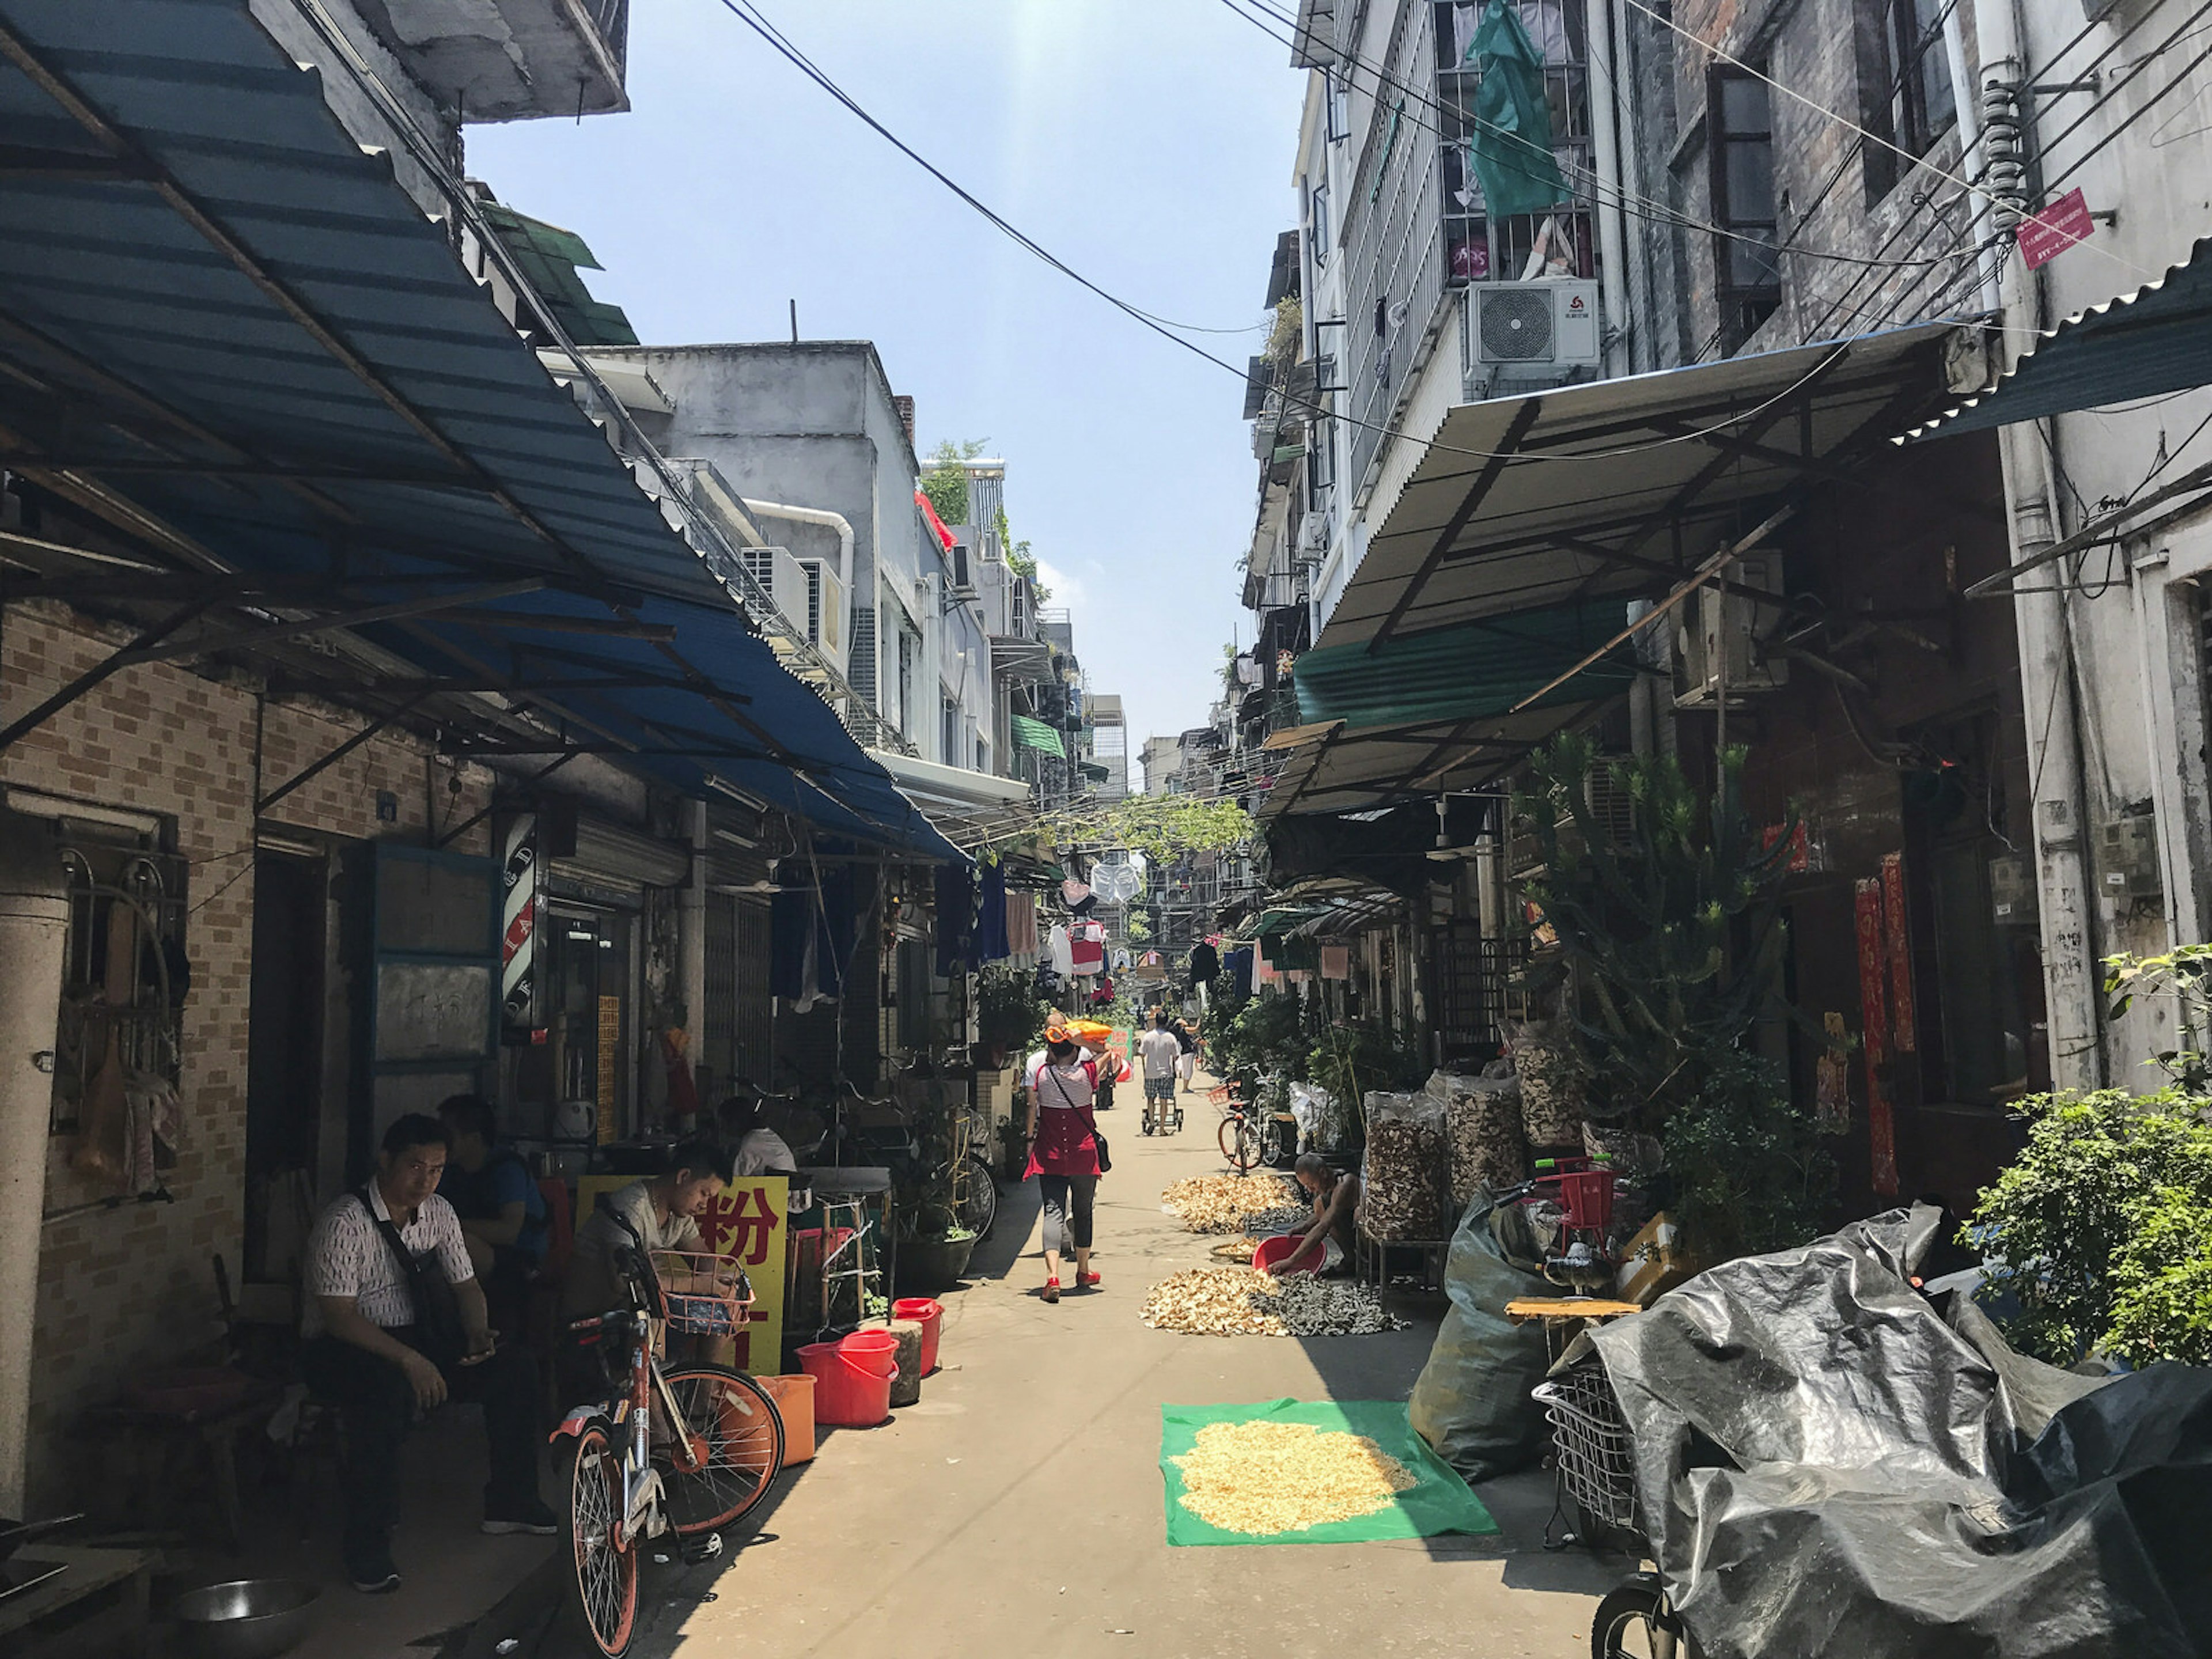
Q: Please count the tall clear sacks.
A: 3